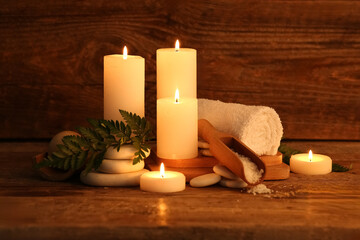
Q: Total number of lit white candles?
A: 5